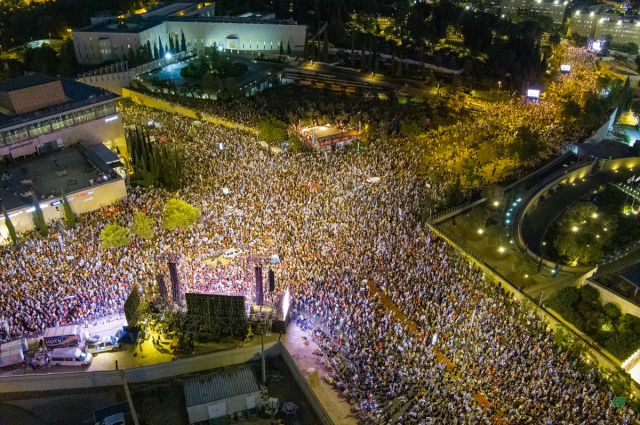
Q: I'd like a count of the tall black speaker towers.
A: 4